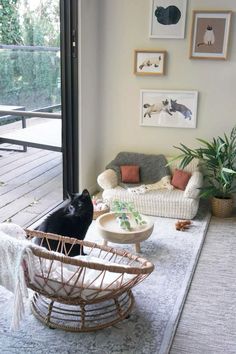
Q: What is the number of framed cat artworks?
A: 4